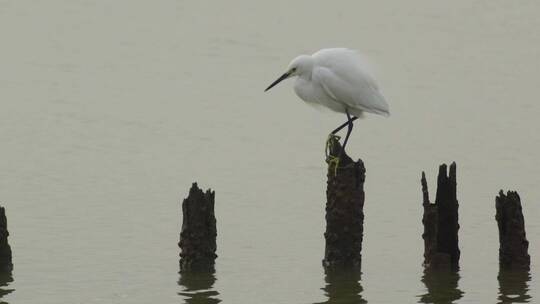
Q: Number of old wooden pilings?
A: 5